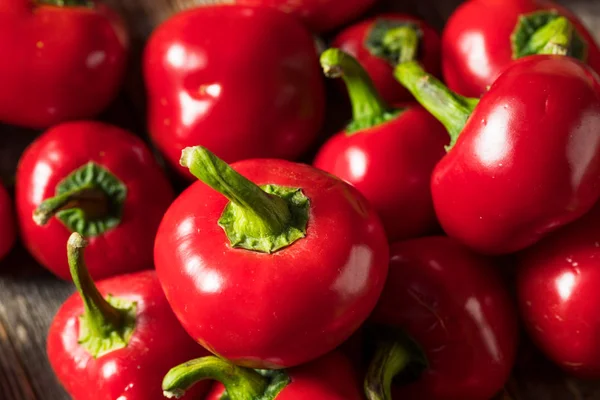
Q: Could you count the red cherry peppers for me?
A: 14